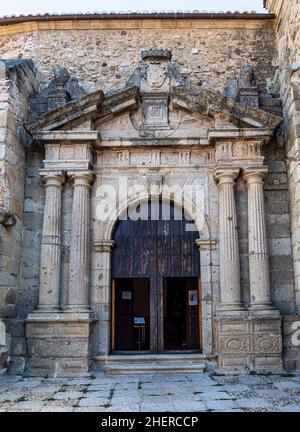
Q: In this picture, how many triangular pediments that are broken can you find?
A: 1